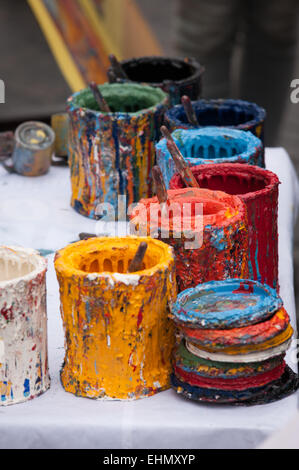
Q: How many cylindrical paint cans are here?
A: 8